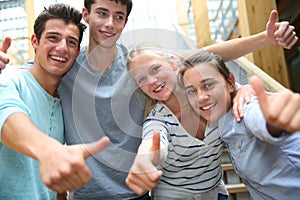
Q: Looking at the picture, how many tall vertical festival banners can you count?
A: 0